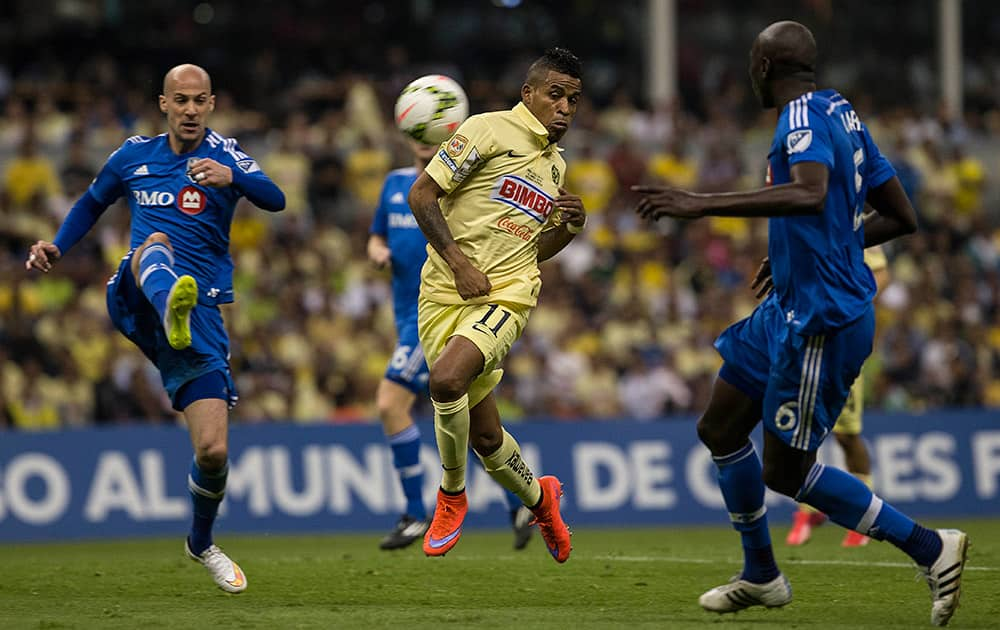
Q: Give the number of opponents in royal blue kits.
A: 3